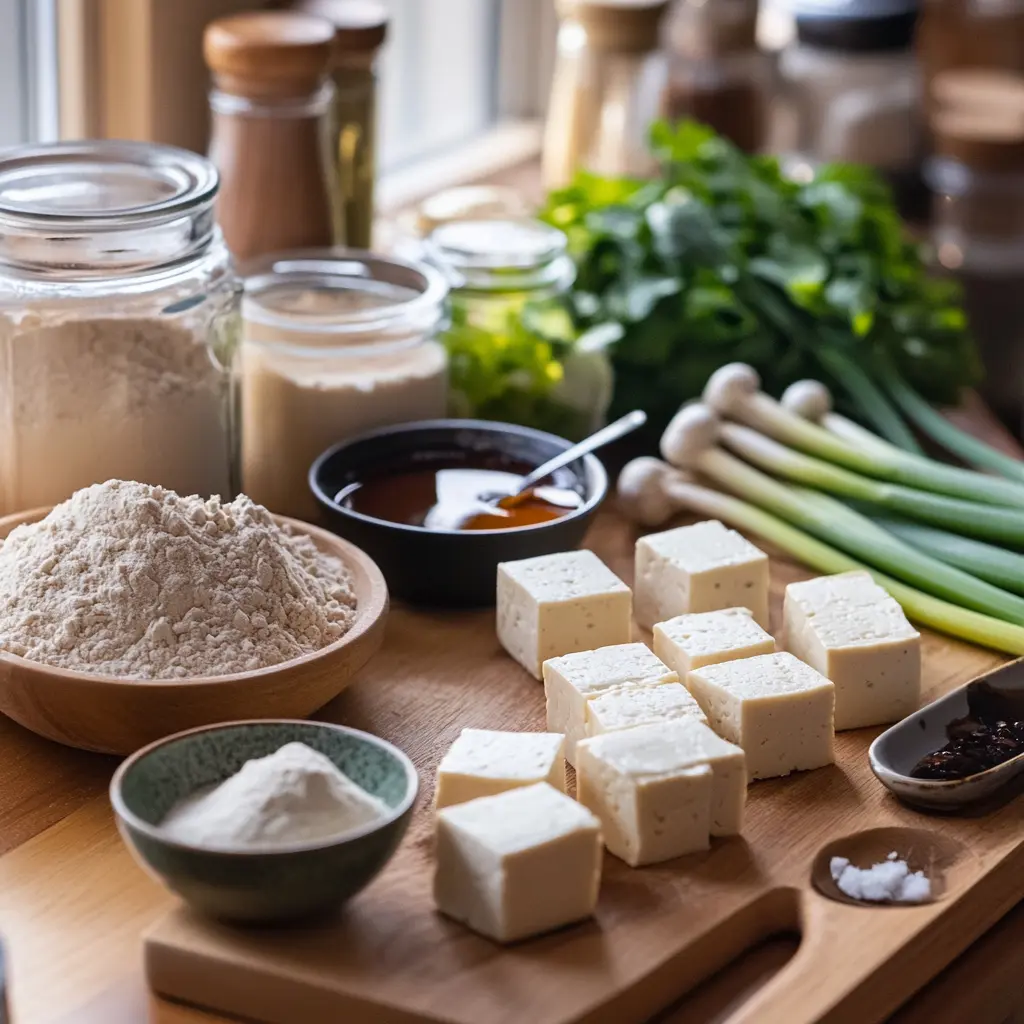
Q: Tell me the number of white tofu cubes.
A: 10